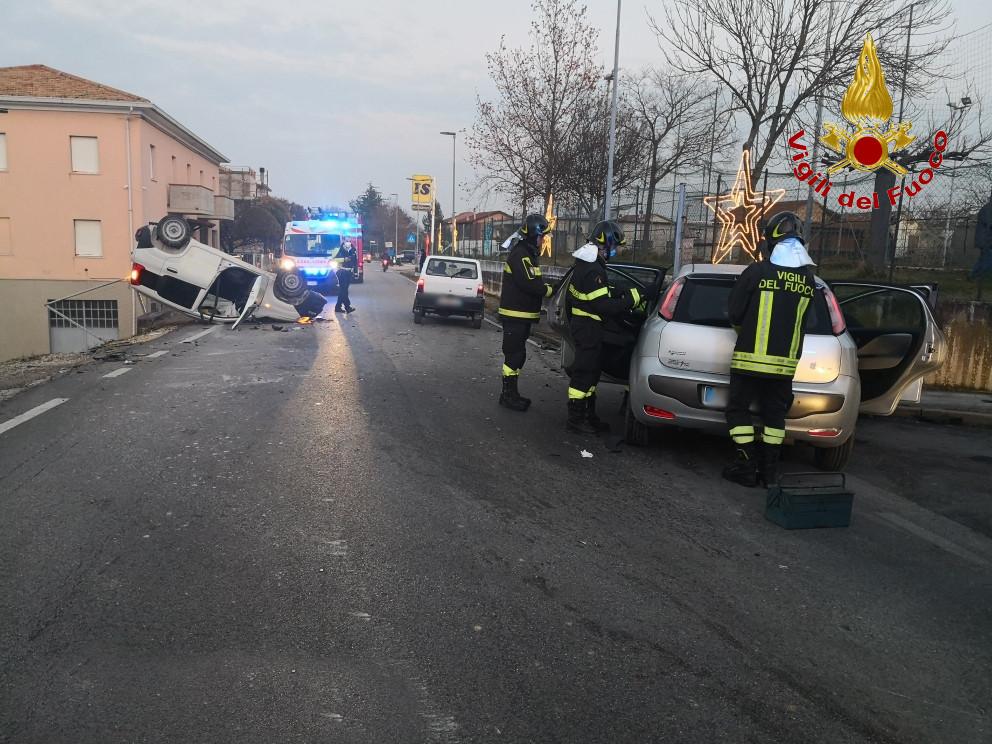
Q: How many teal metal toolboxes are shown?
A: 1